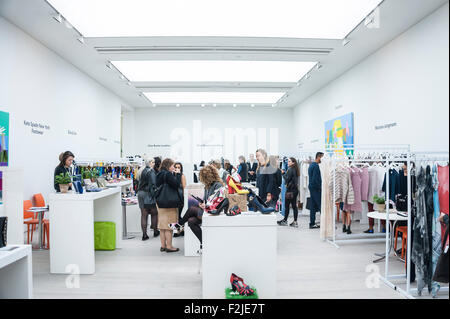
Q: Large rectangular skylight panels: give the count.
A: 3